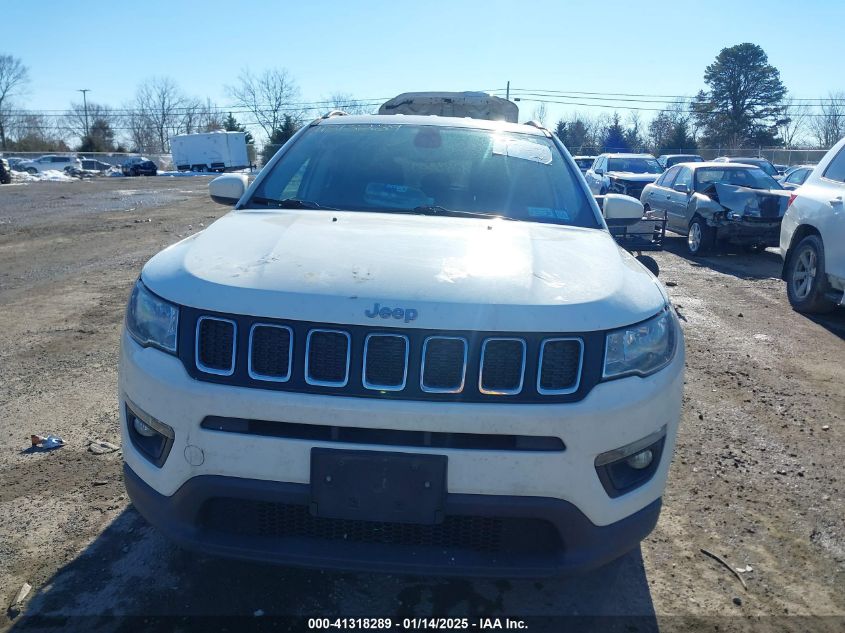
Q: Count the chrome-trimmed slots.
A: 7